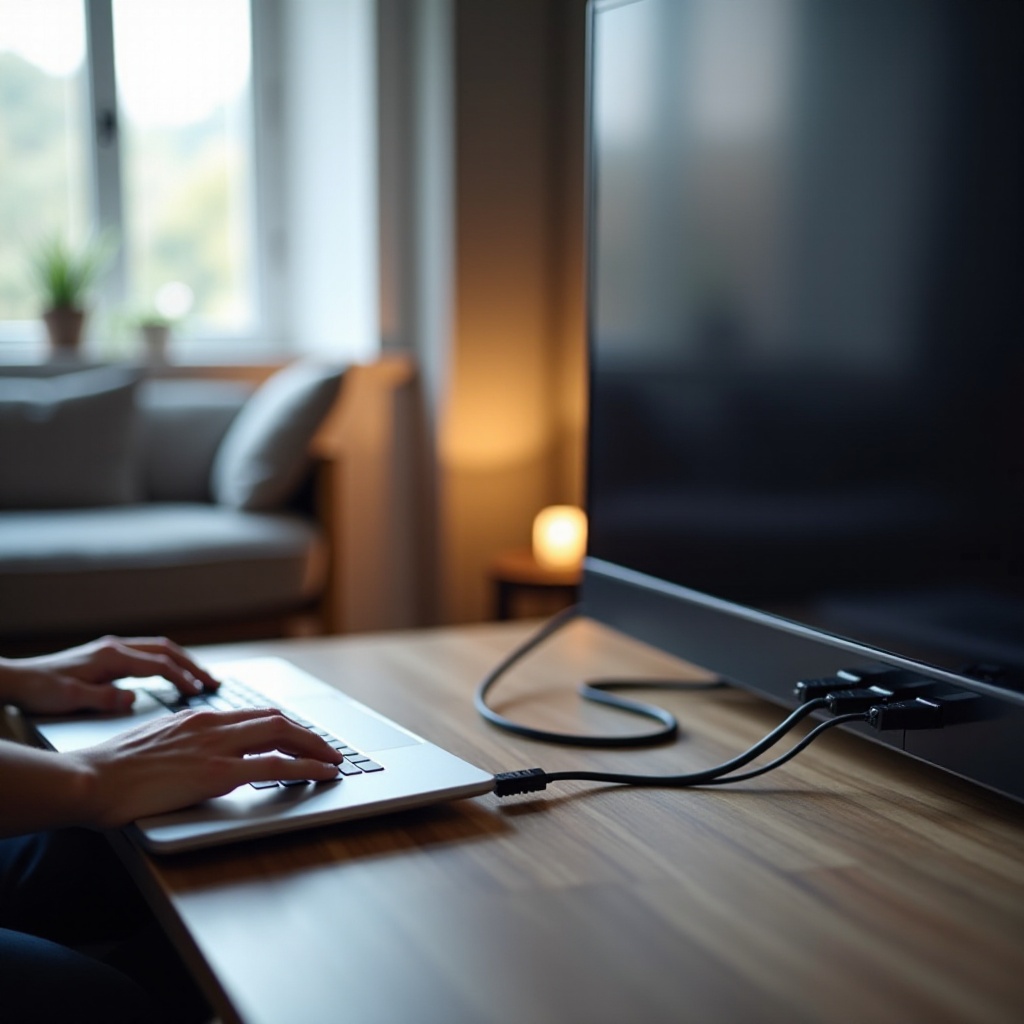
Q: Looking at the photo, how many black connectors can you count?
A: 4